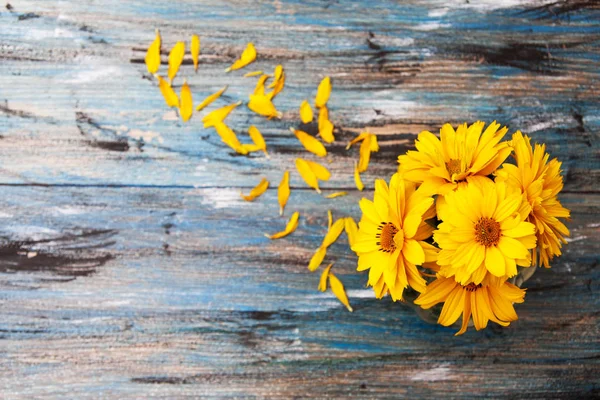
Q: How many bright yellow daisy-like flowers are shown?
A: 5